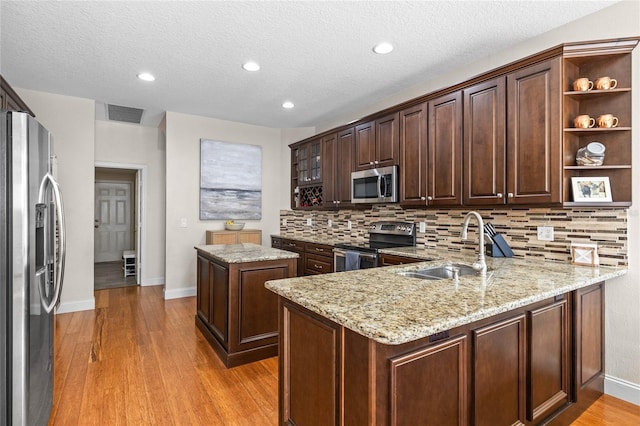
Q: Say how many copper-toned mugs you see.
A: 4